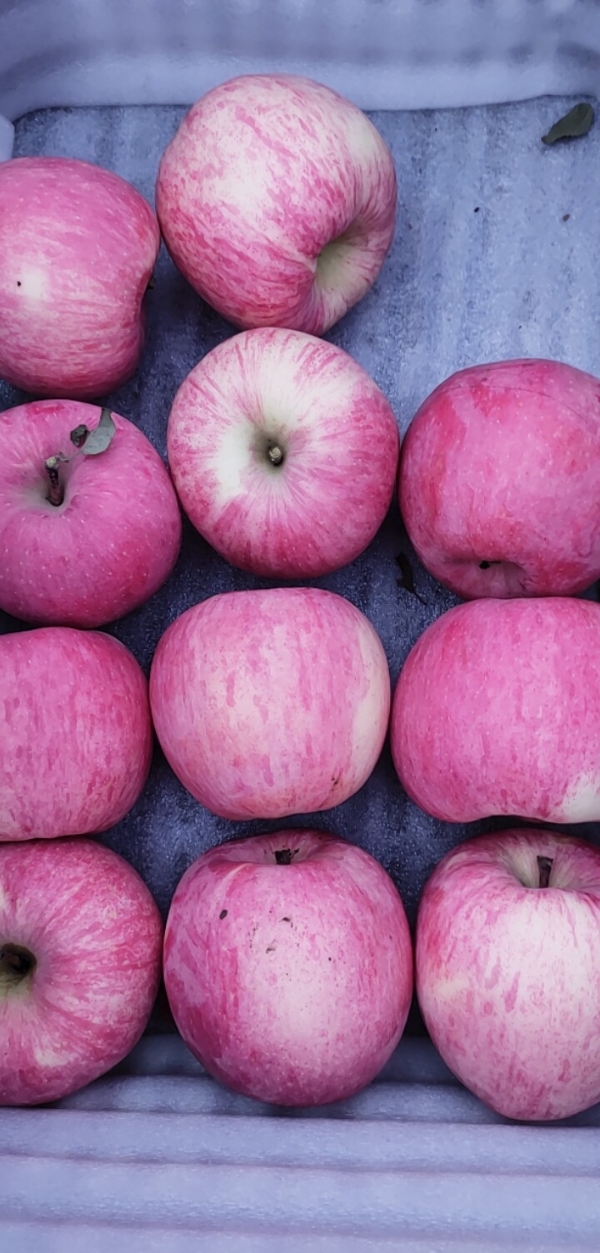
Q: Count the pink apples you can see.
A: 11